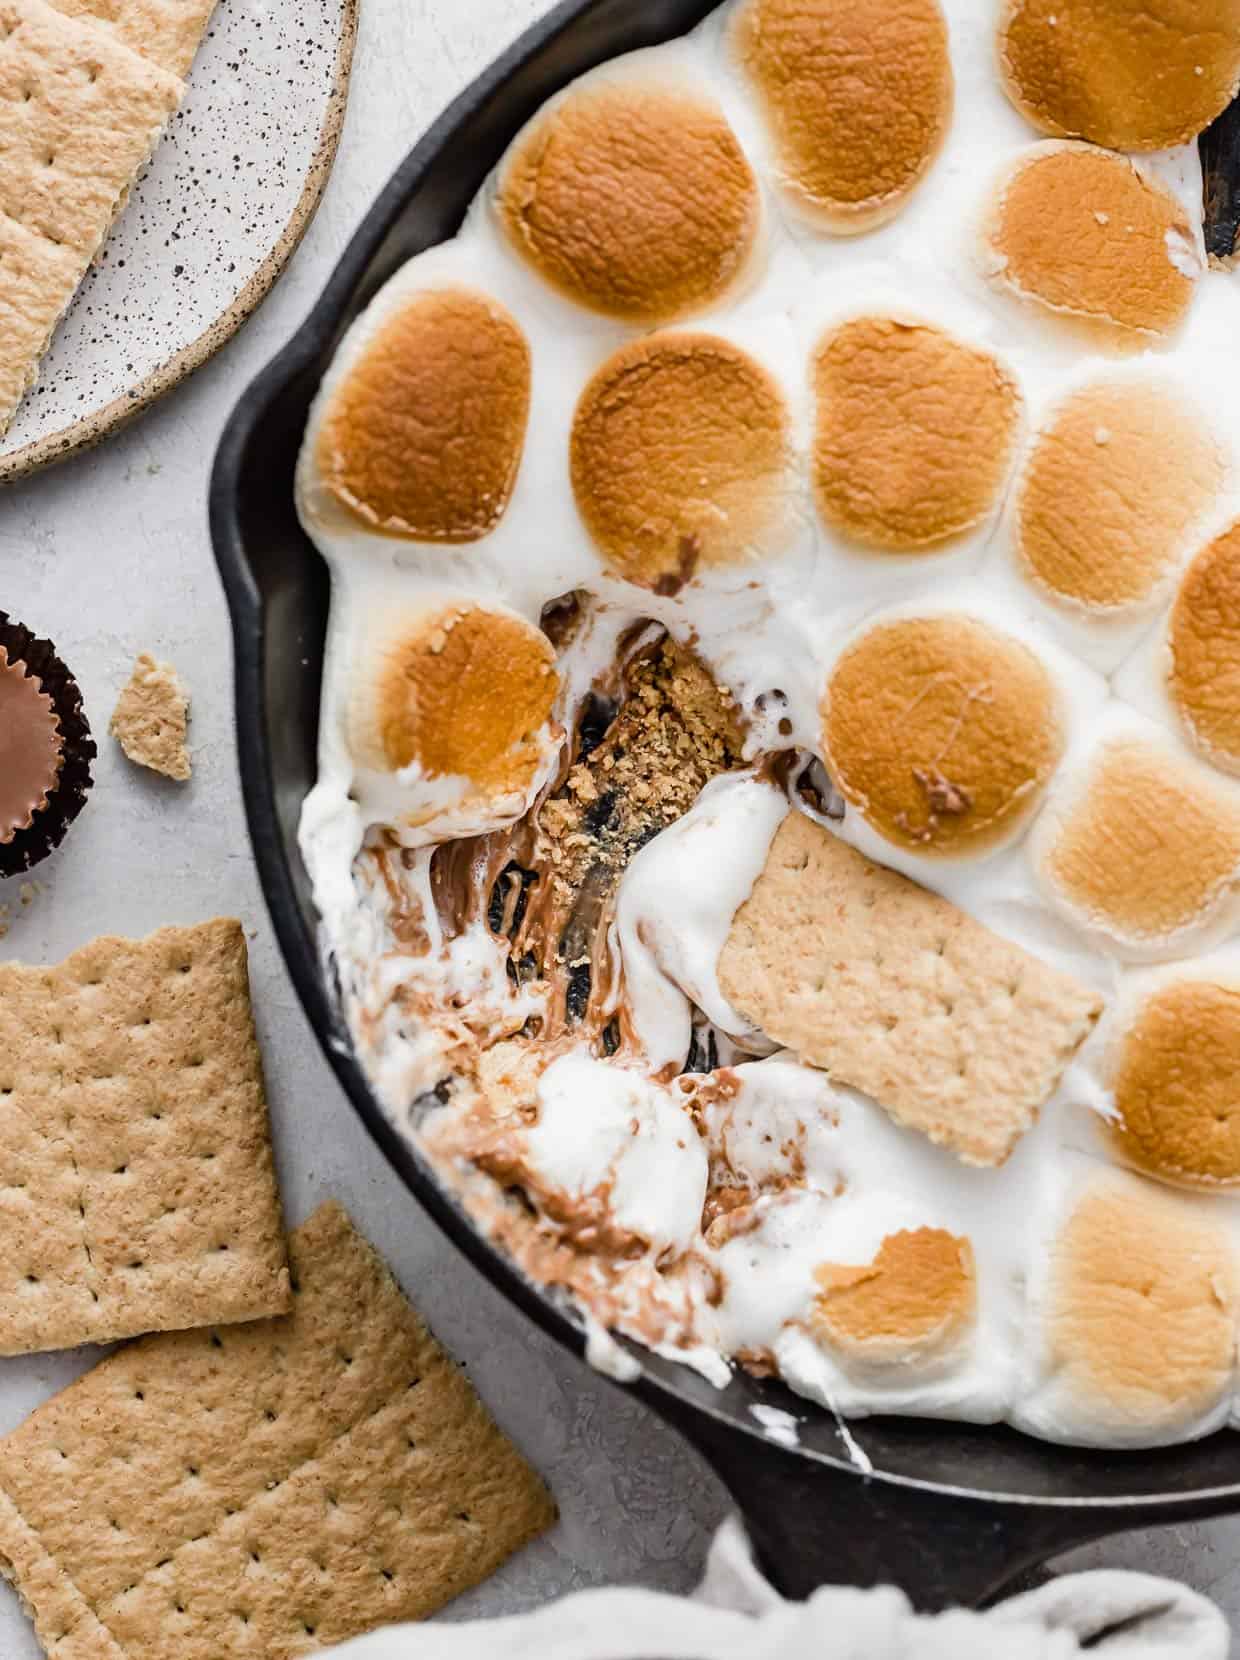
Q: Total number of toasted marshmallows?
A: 15